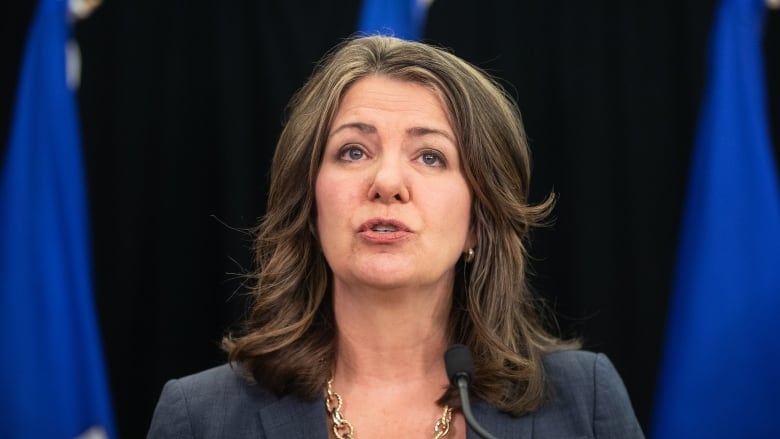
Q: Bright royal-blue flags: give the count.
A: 3